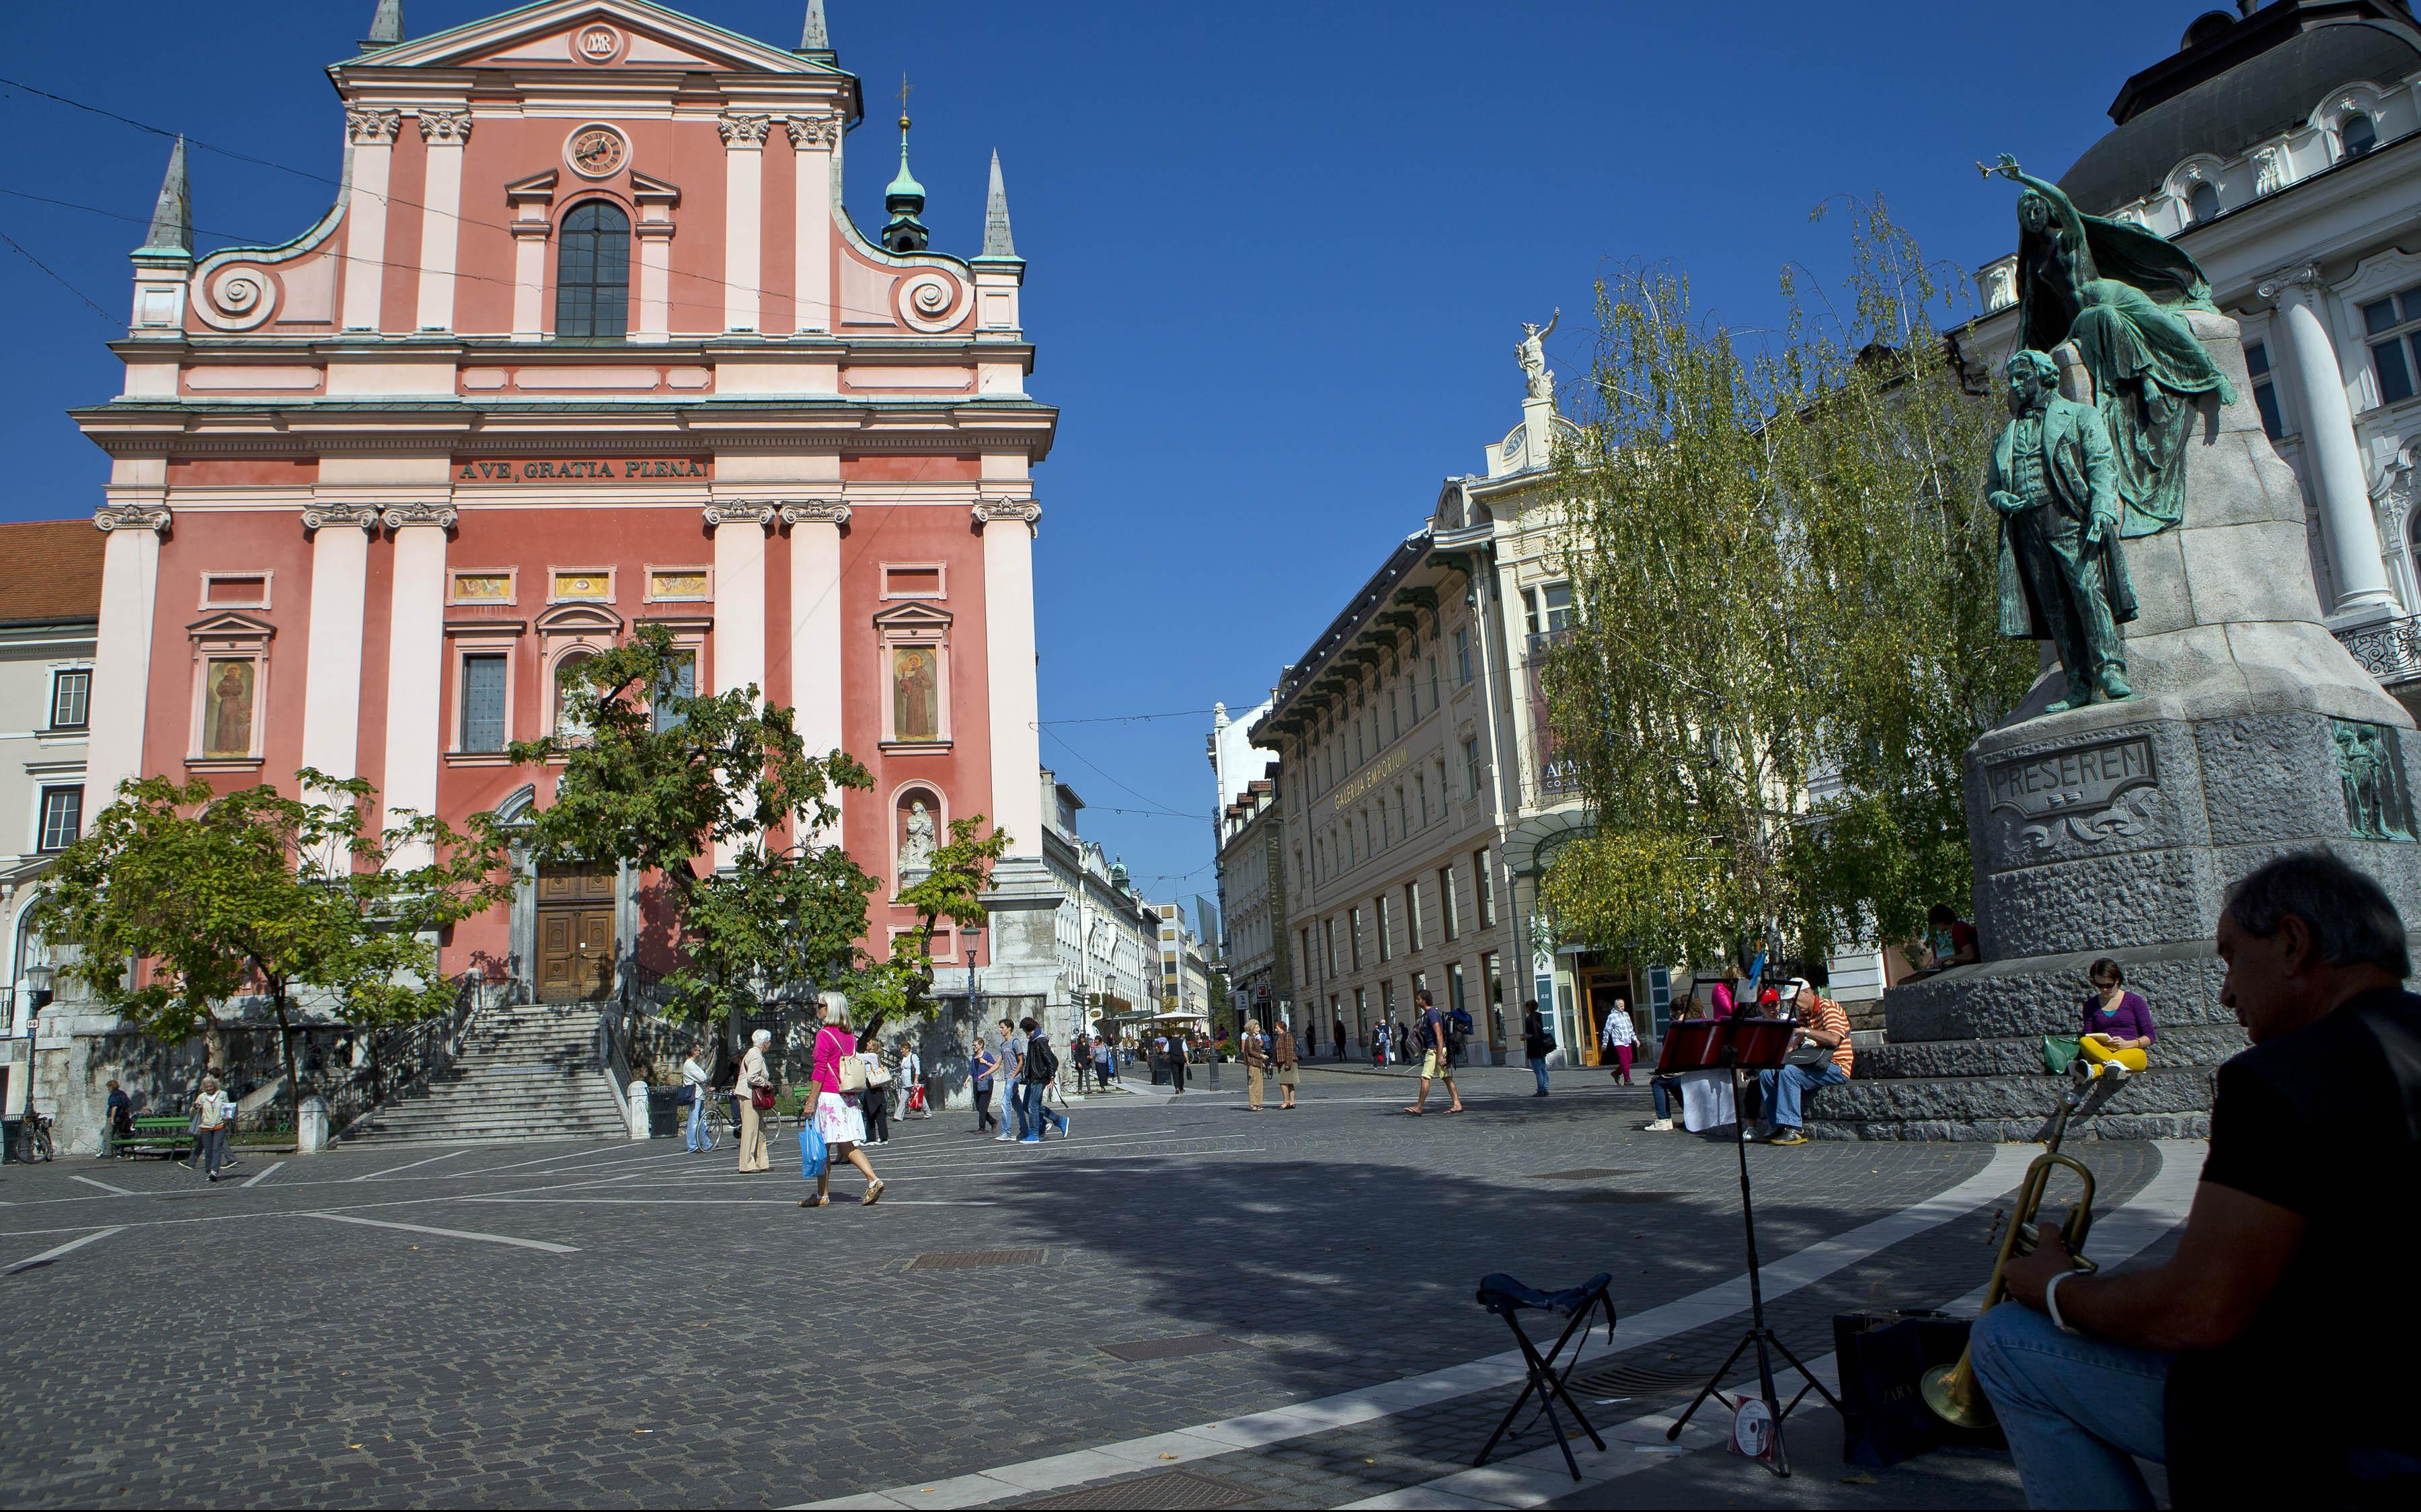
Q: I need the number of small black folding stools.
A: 1